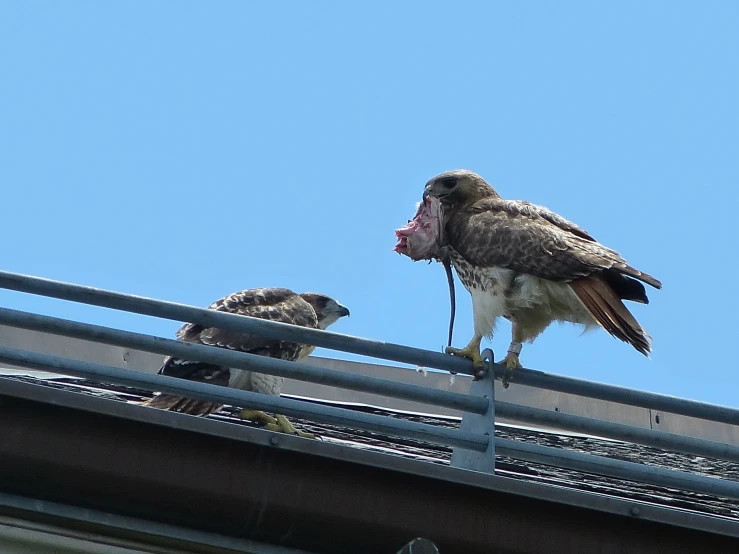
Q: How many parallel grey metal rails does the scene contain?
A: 3